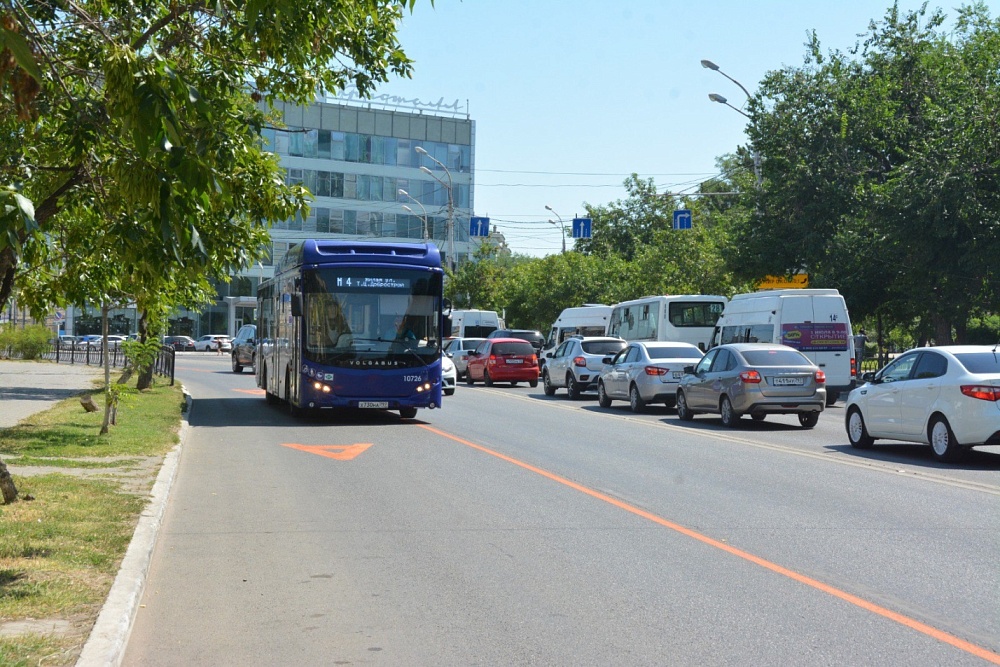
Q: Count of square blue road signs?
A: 3